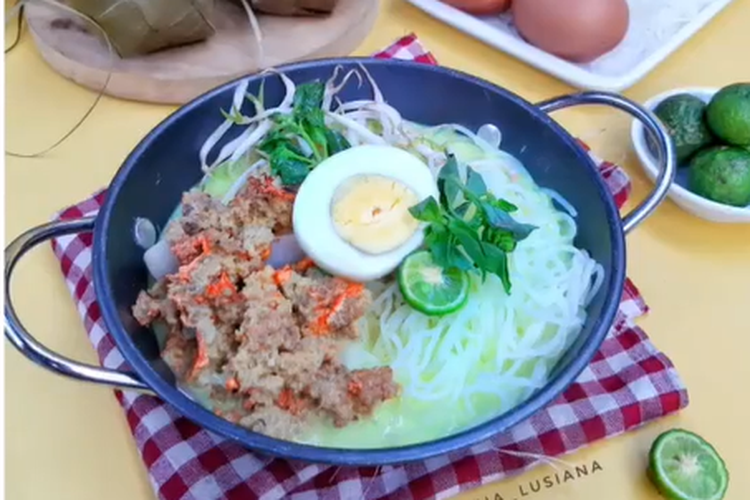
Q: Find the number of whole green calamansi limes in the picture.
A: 3